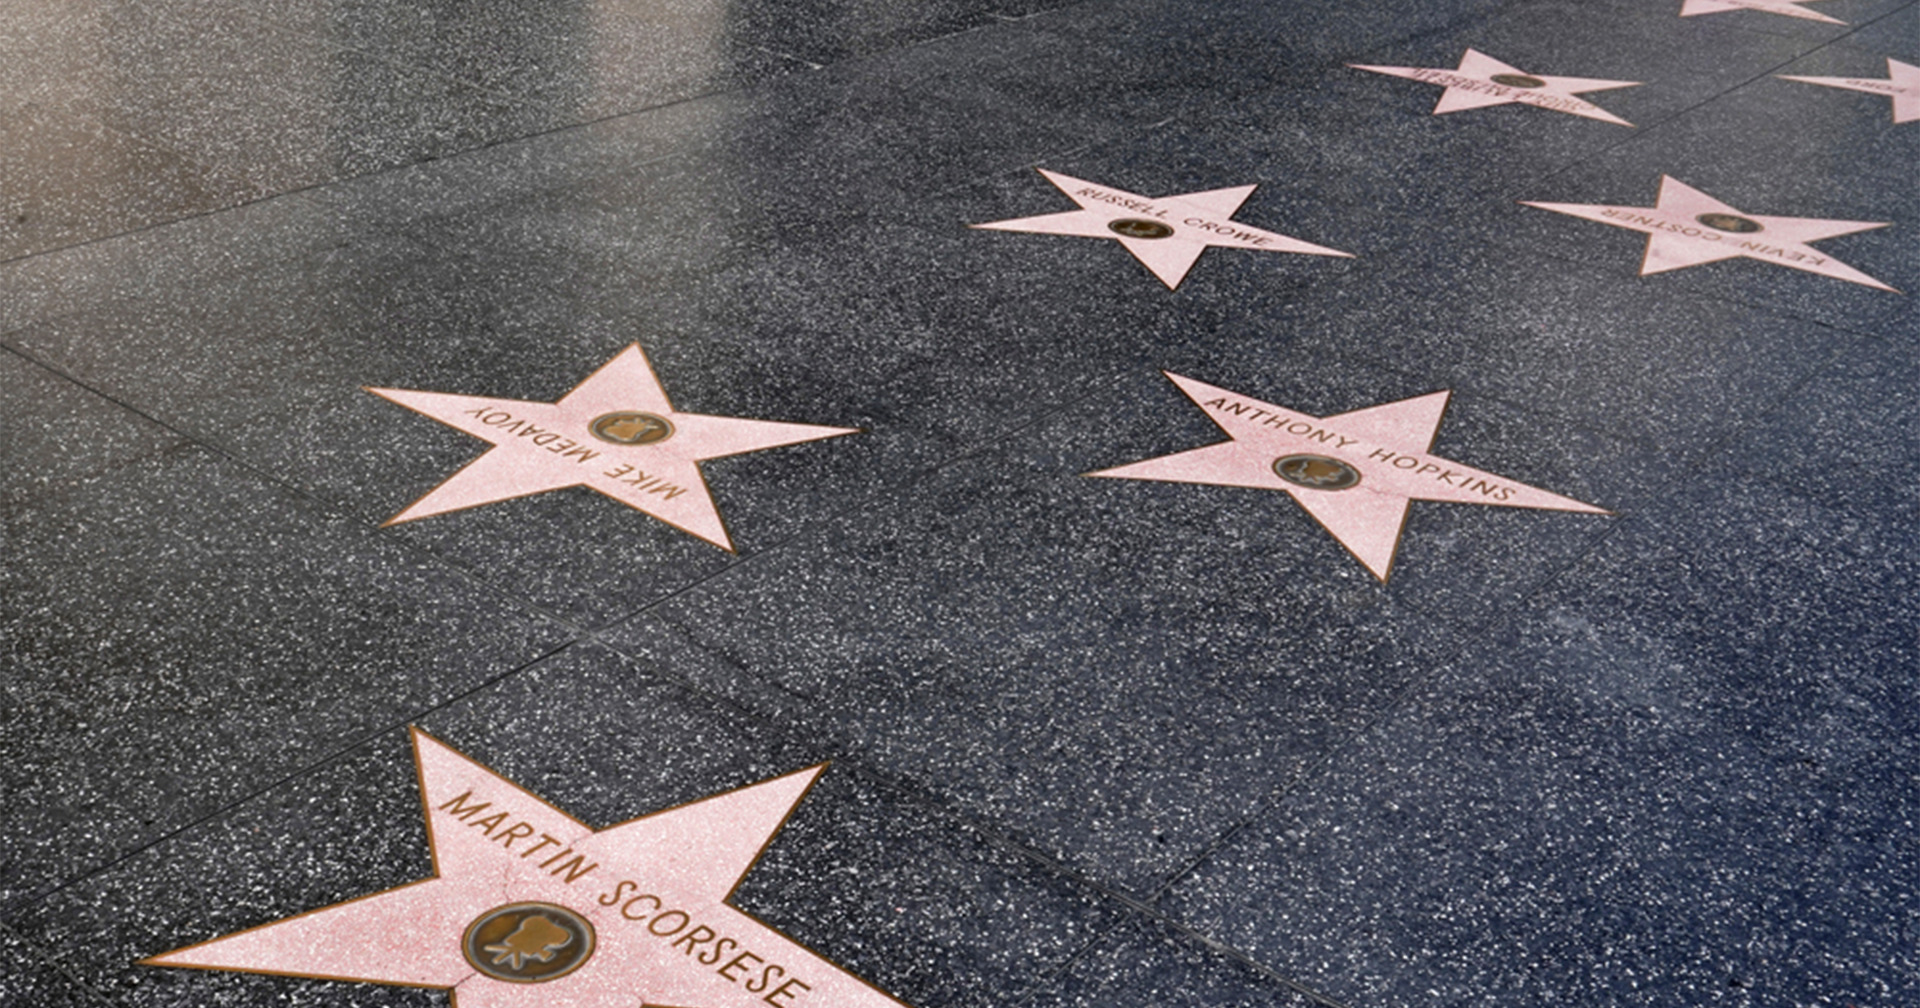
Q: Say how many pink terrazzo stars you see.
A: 8